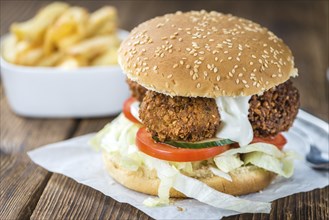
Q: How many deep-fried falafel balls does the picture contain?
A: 3